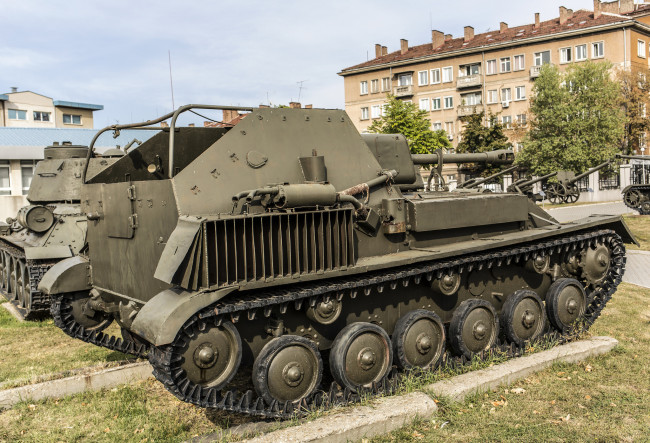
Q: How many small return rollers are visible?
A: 3